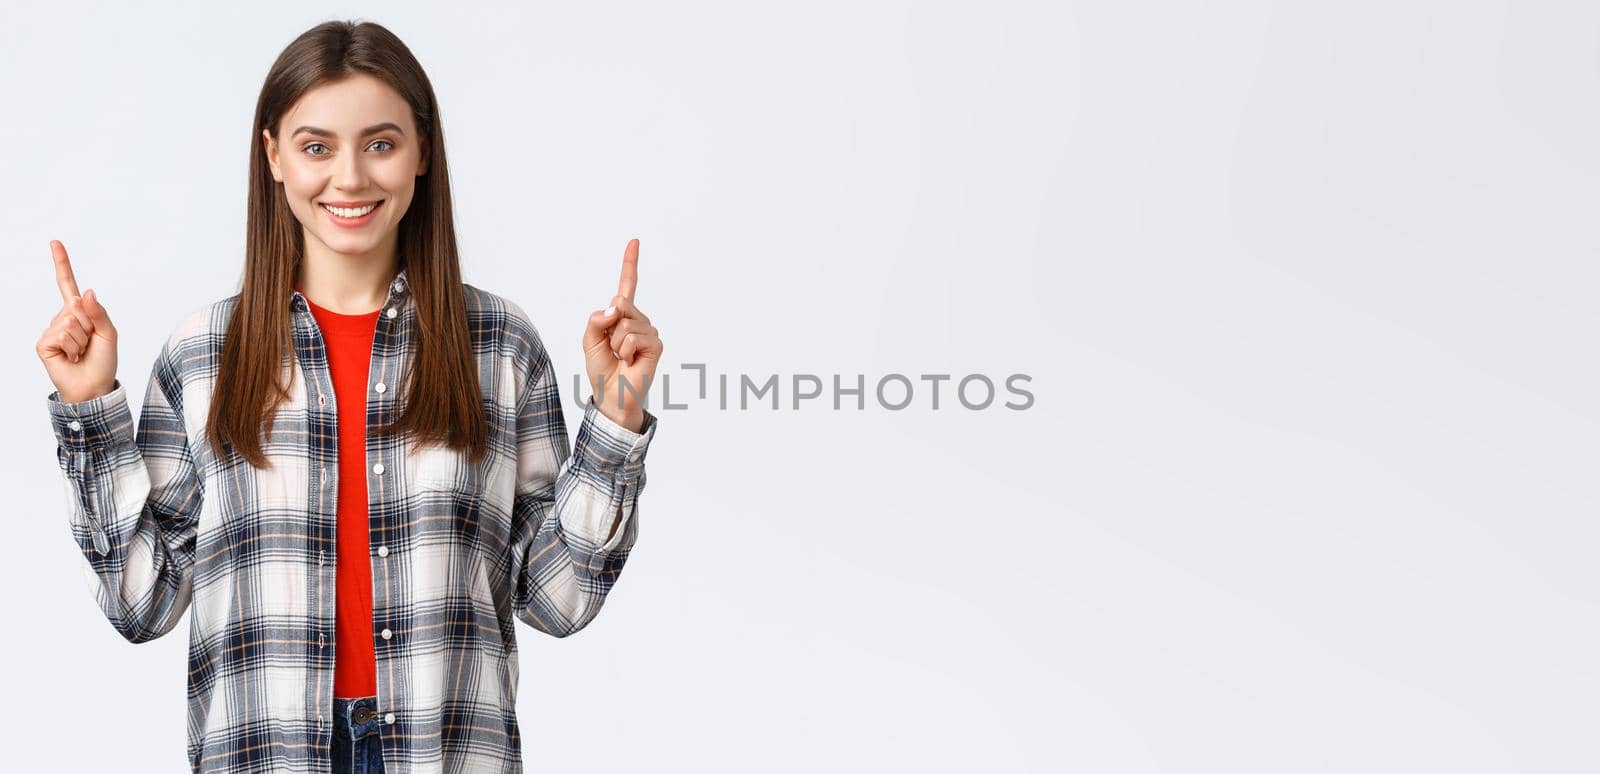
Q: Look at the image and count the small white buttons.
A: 8